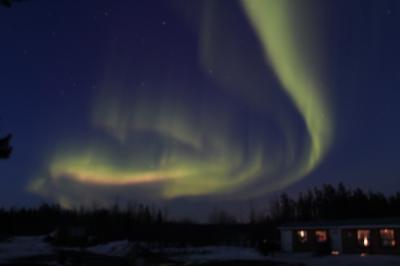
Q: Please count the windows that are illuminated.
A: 4